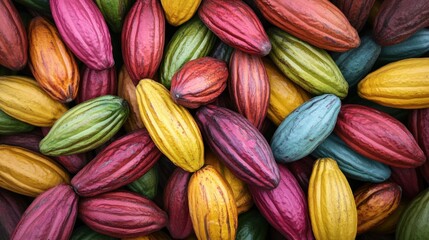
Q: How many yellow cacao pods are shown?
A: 9